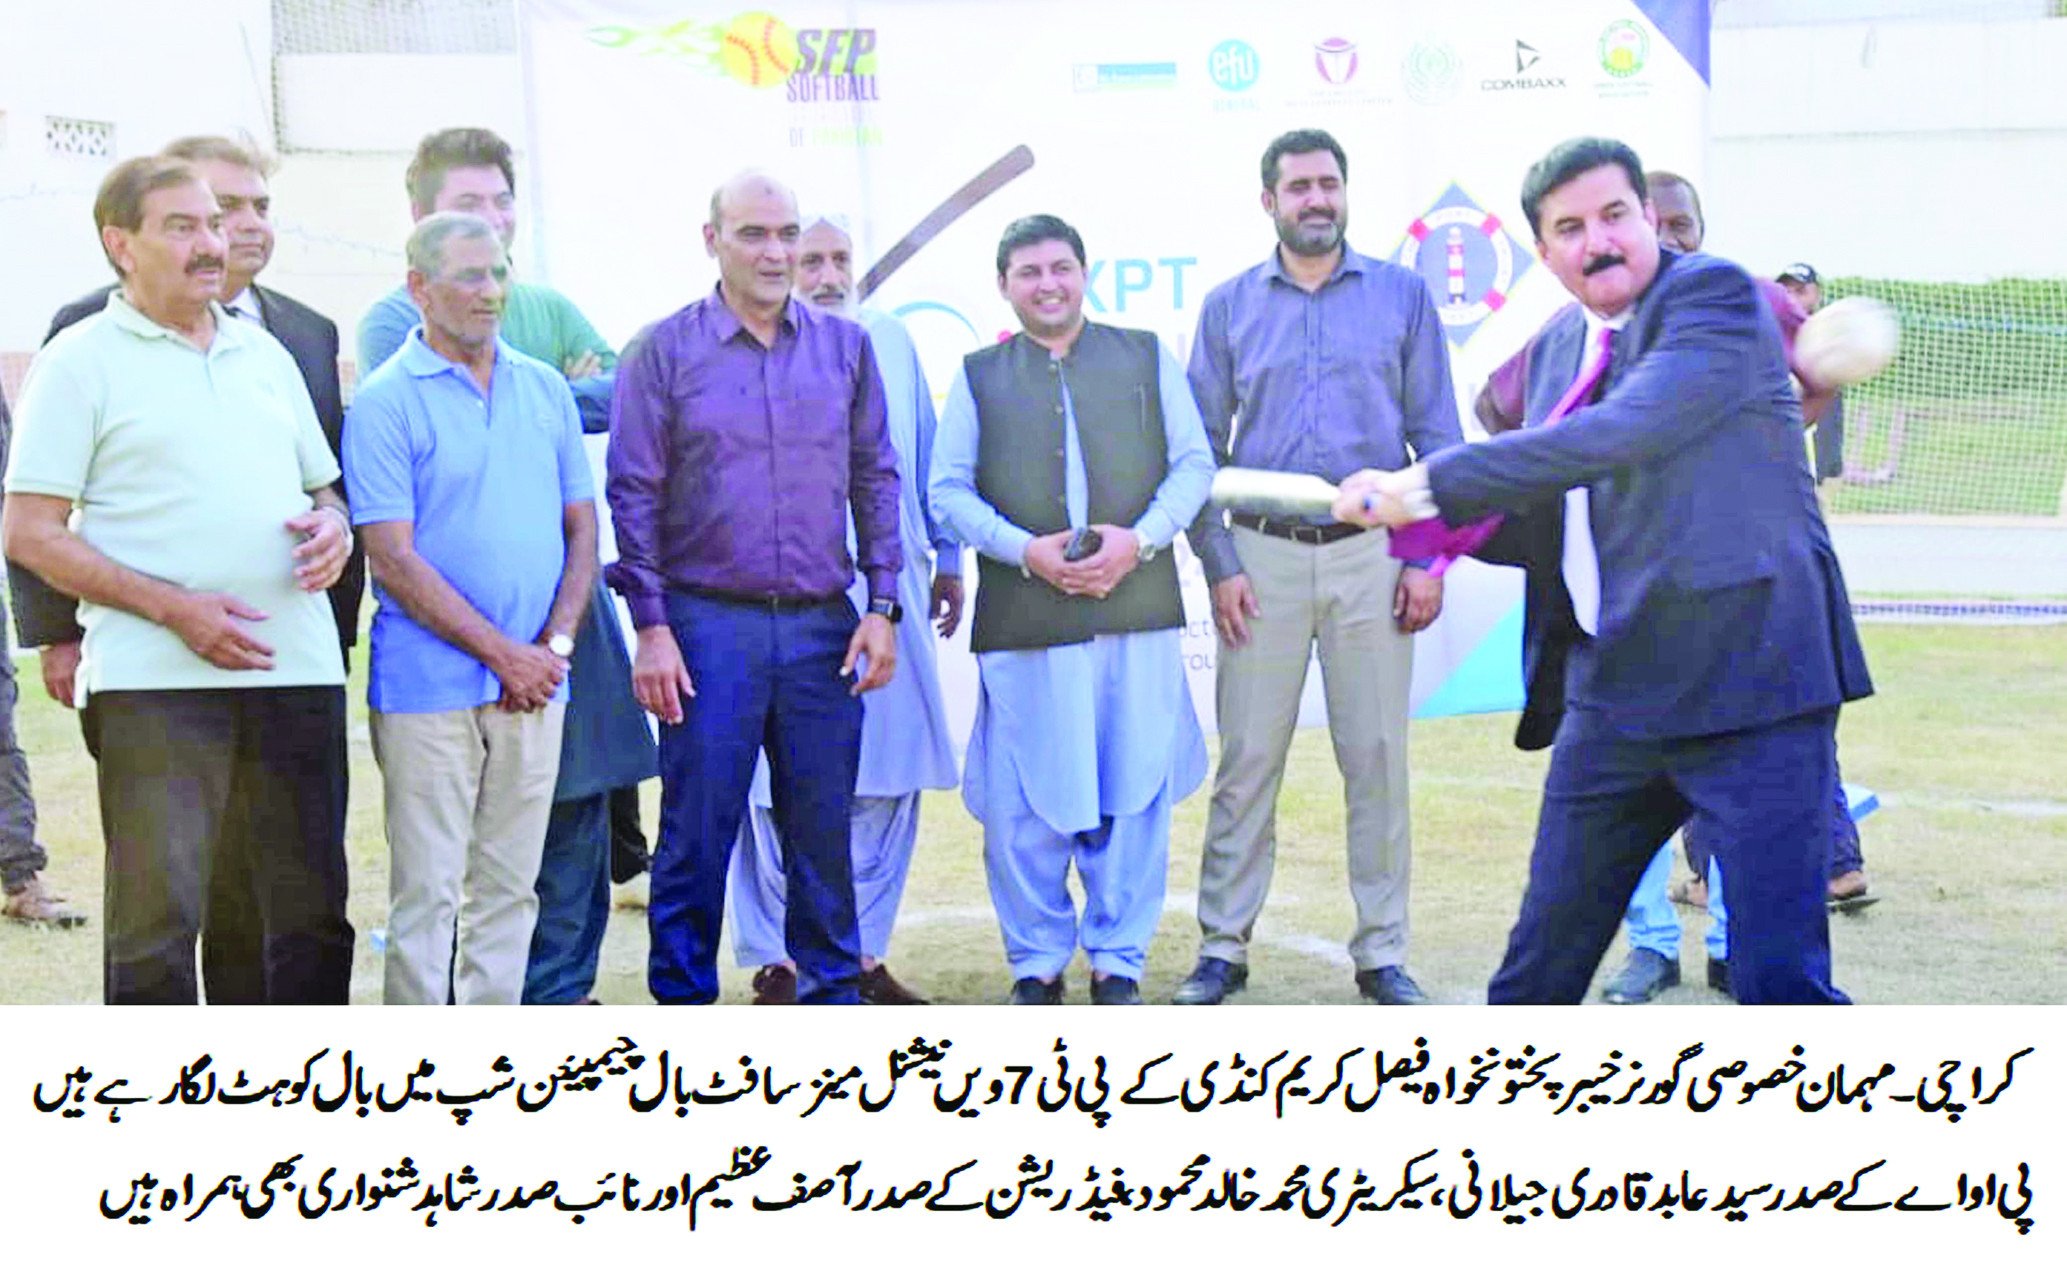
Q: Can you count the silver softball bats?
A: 1